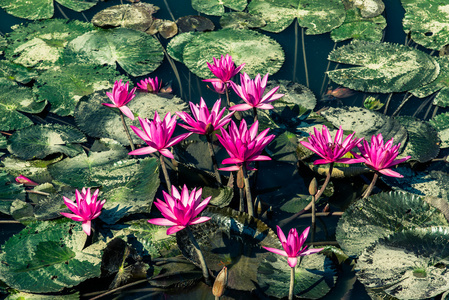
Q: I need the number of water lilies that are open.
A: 12